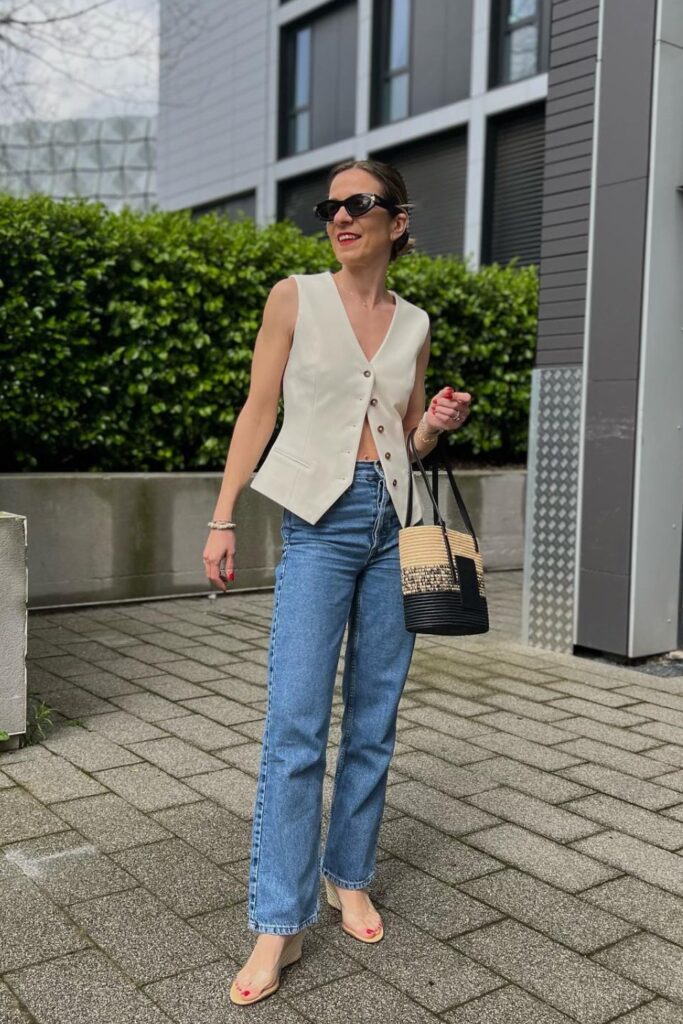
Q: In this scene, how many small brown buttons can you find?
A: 5